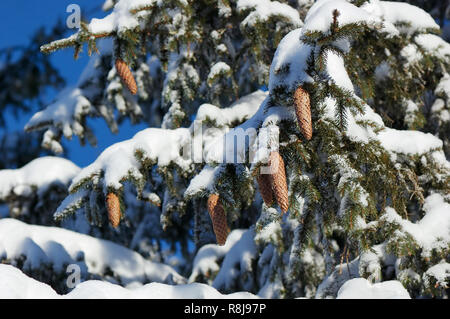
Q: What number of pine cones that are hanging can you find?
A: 6